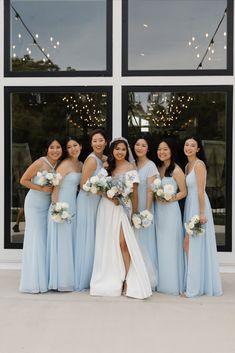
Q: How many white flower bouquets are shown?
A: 7